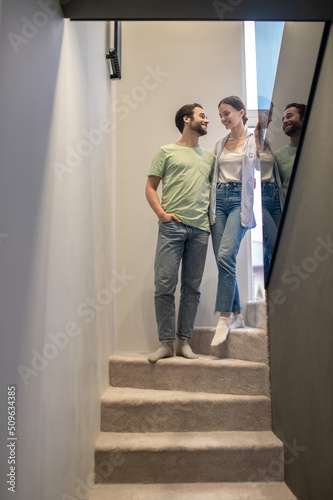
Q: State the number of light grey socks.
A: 2